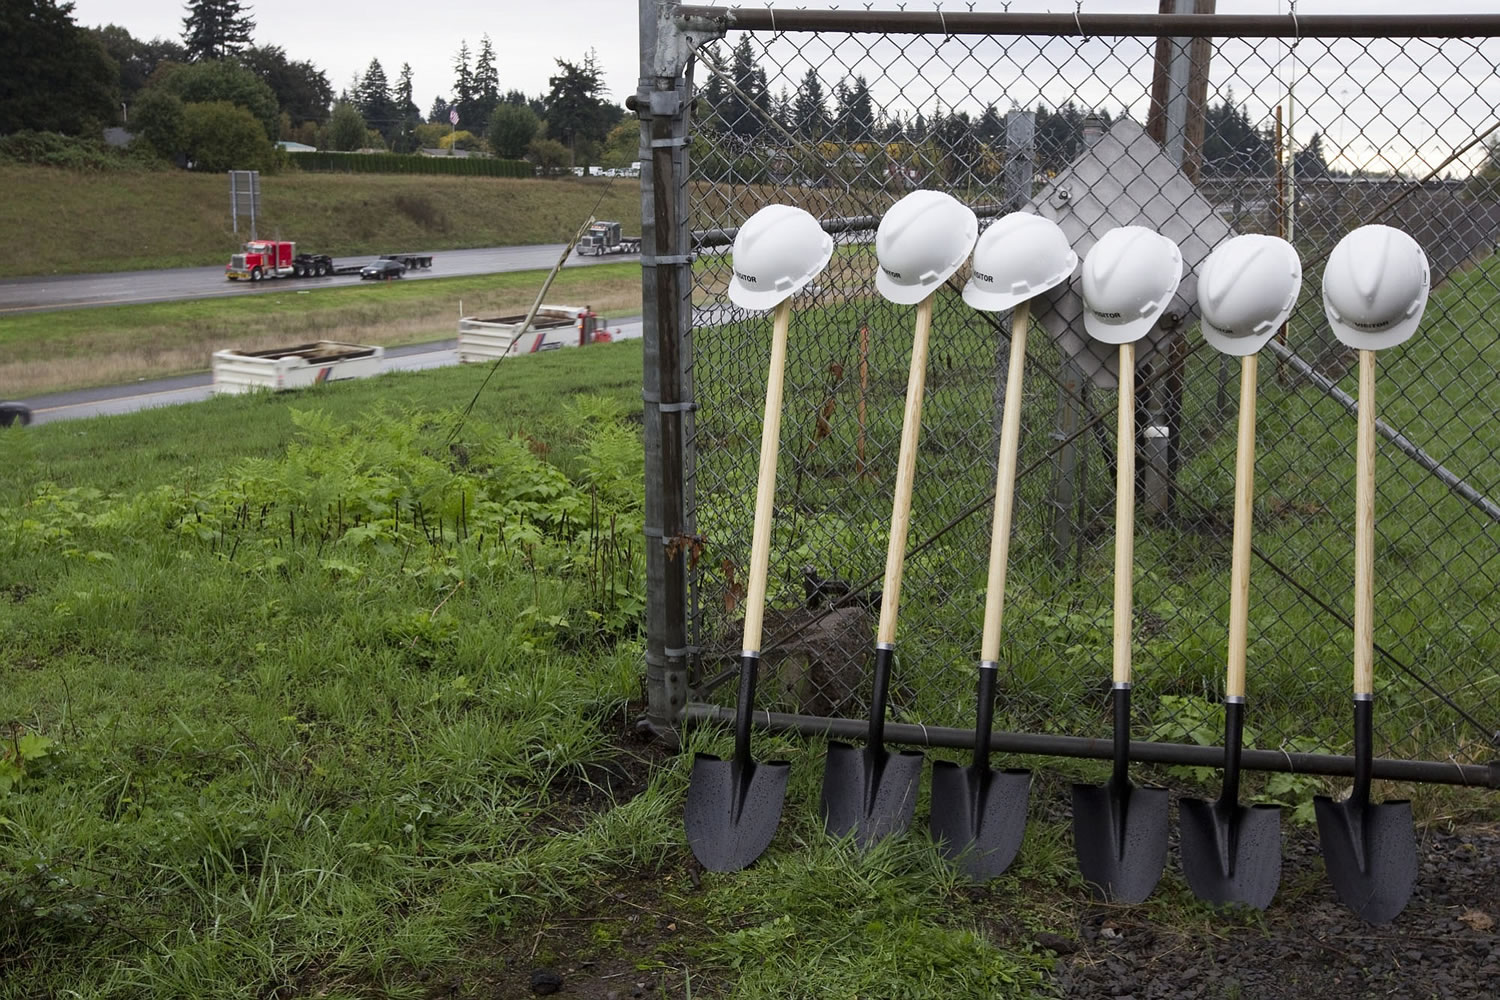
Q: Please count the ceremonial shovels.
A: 6